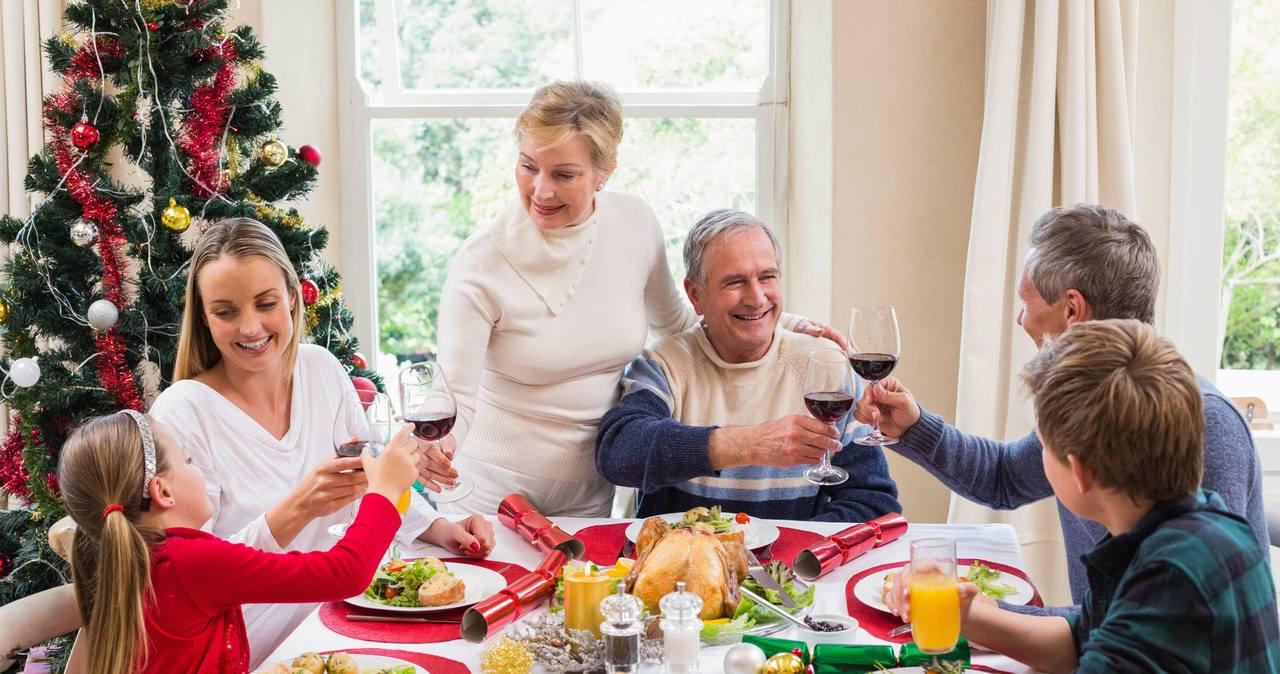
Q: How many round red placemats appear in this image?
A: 5